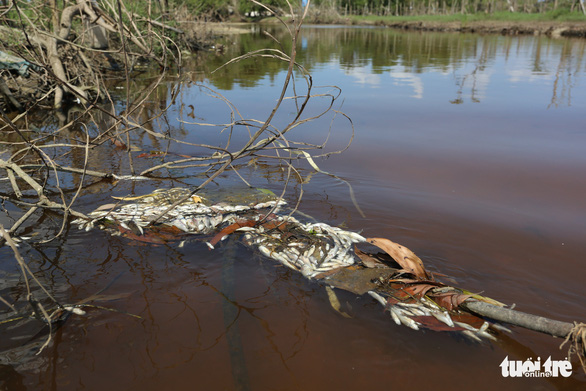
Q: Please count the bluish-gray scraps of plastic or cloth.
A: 1